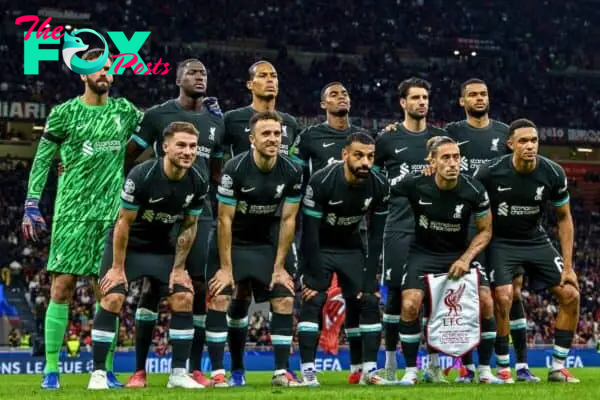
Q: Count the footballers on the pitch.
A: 11